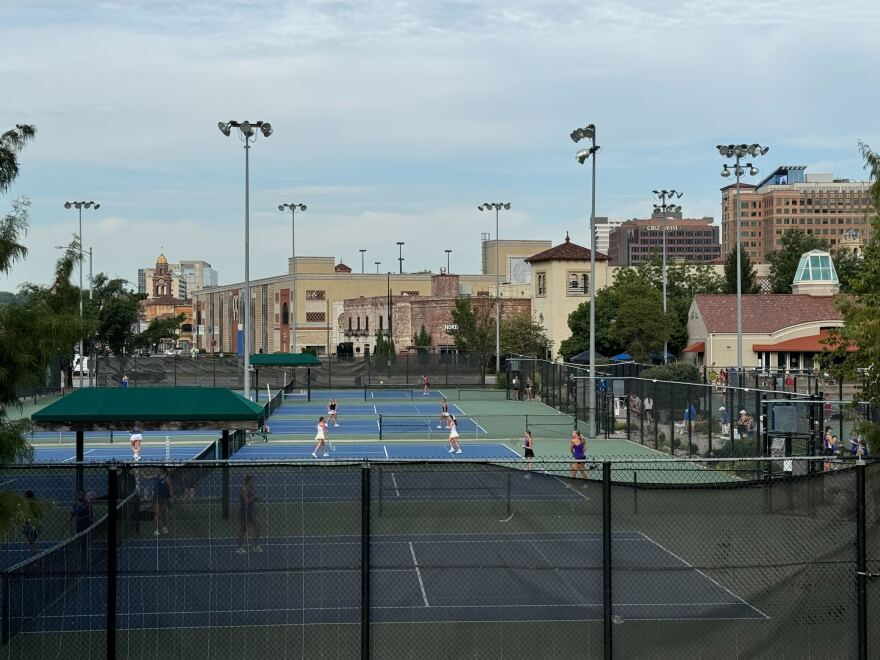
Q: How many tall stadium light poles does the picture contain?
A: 7